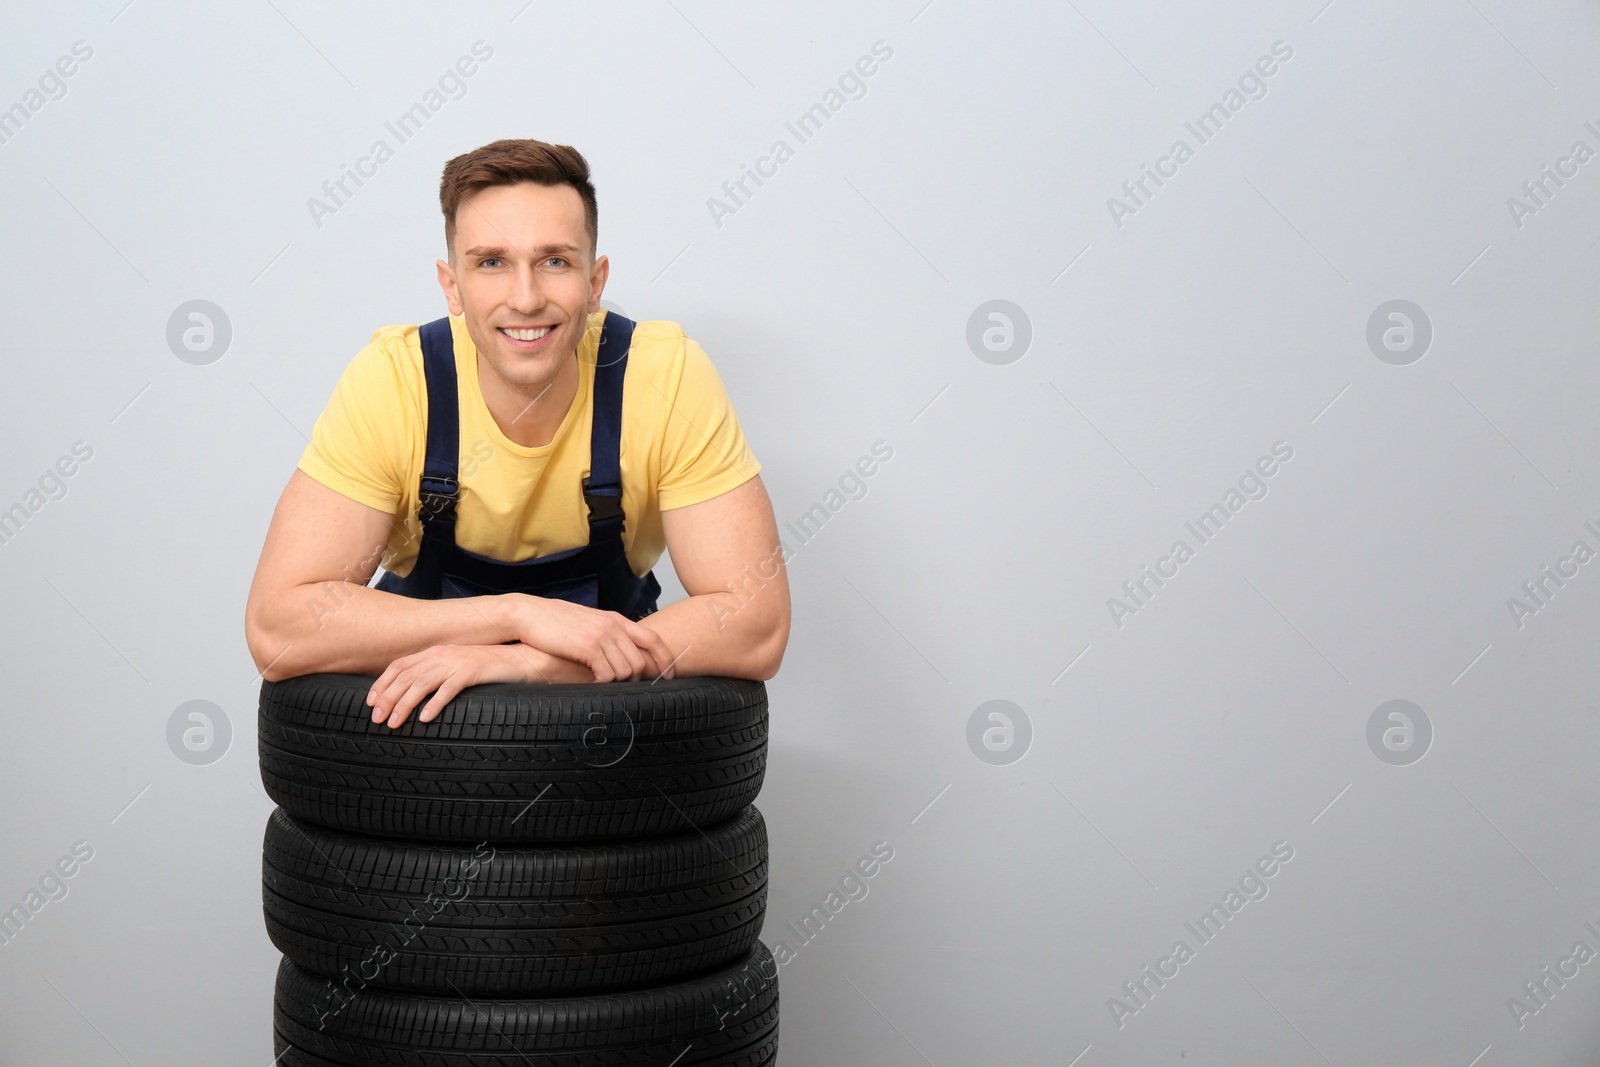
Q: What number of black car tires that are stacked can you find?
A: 3